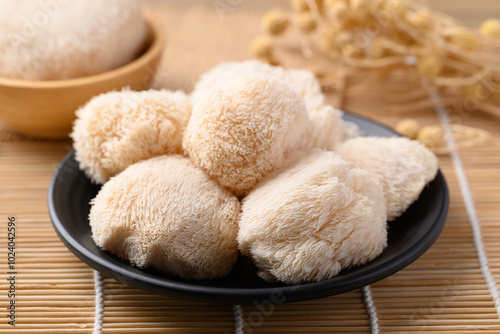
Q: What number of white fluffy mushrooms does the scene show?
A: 7